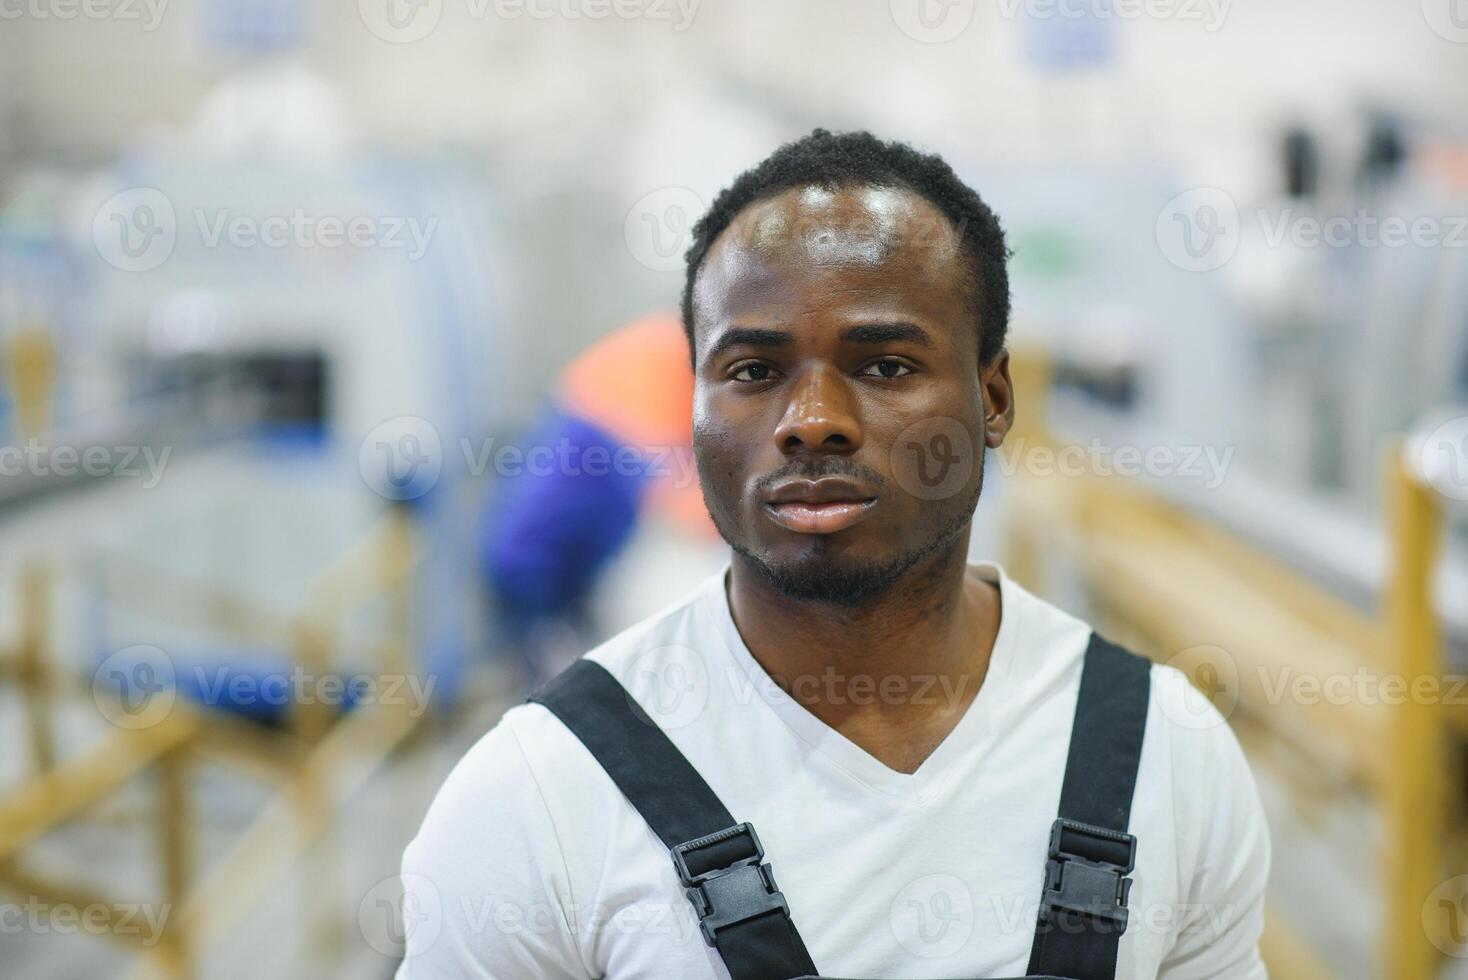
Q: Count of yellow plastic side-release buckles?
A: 0